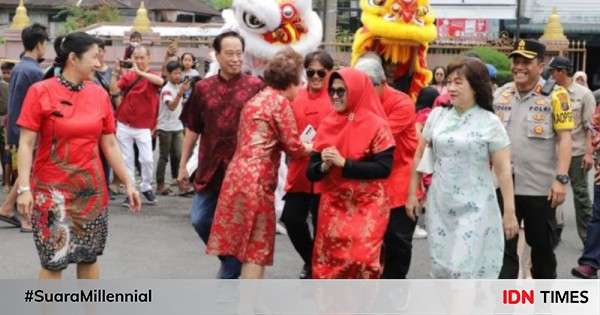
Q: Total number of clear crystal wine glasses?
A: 0